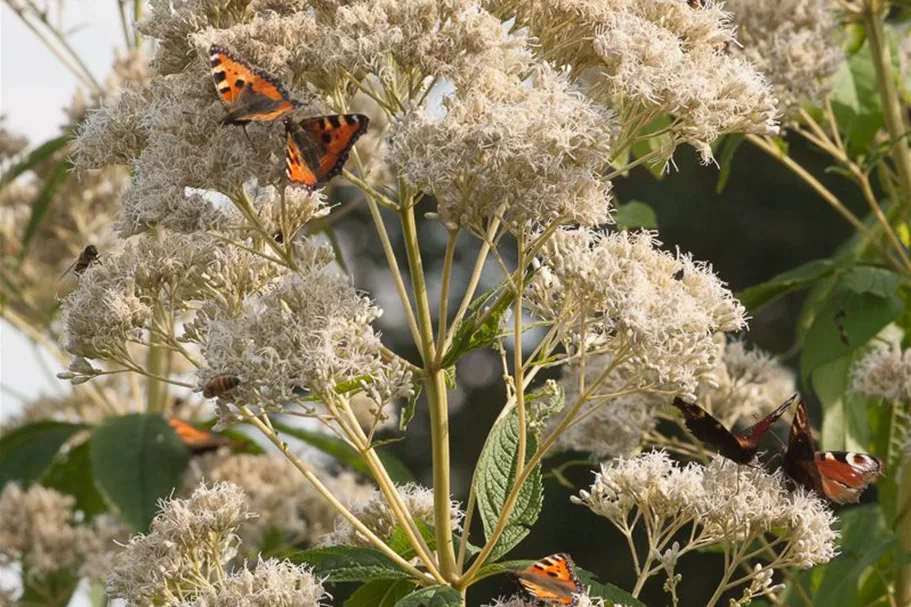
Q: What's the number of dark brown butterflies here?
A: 2